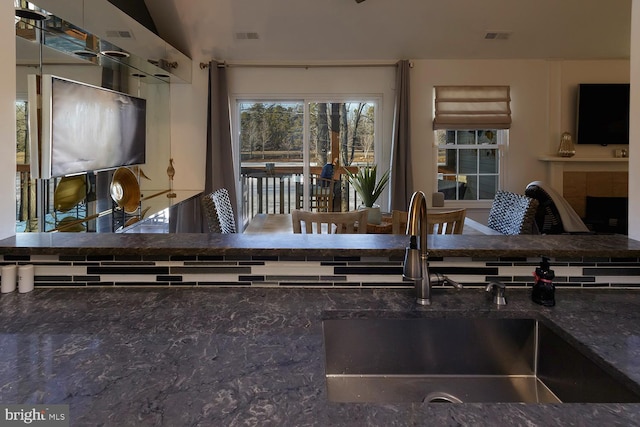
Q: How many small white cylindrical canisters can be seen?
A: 2